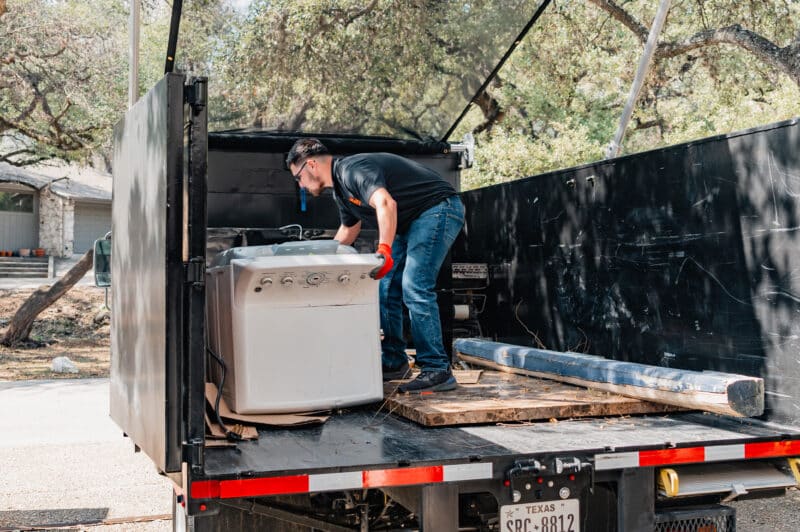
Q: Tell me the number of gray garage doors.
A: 1